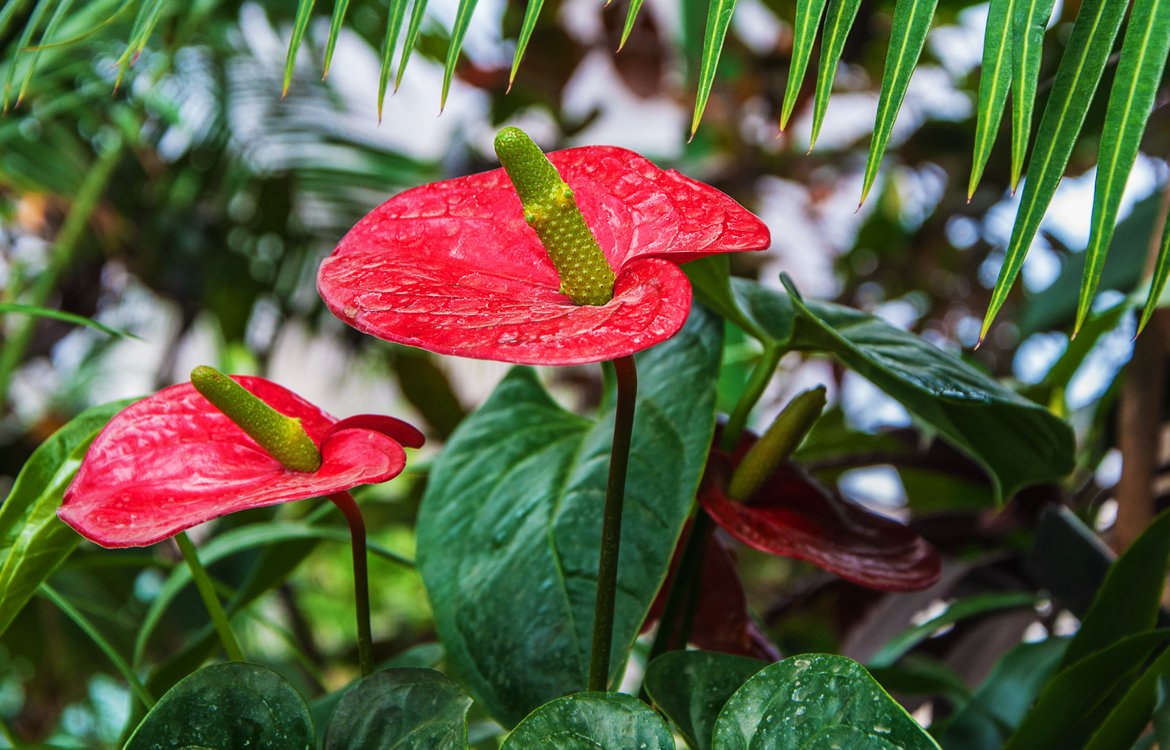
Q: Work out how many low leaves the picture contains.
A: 5